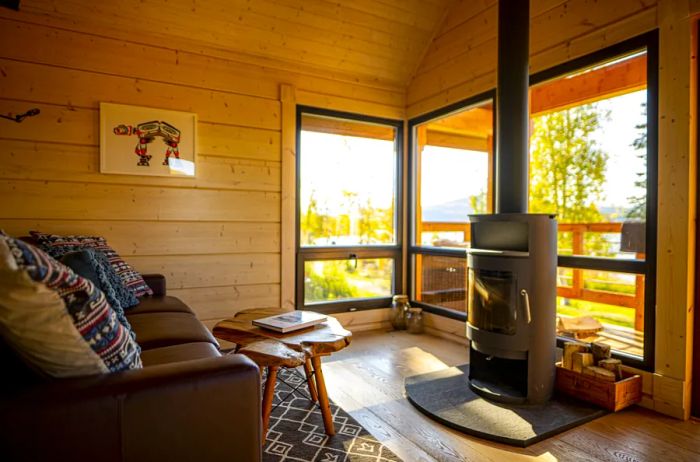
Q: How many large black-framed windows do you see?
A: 3